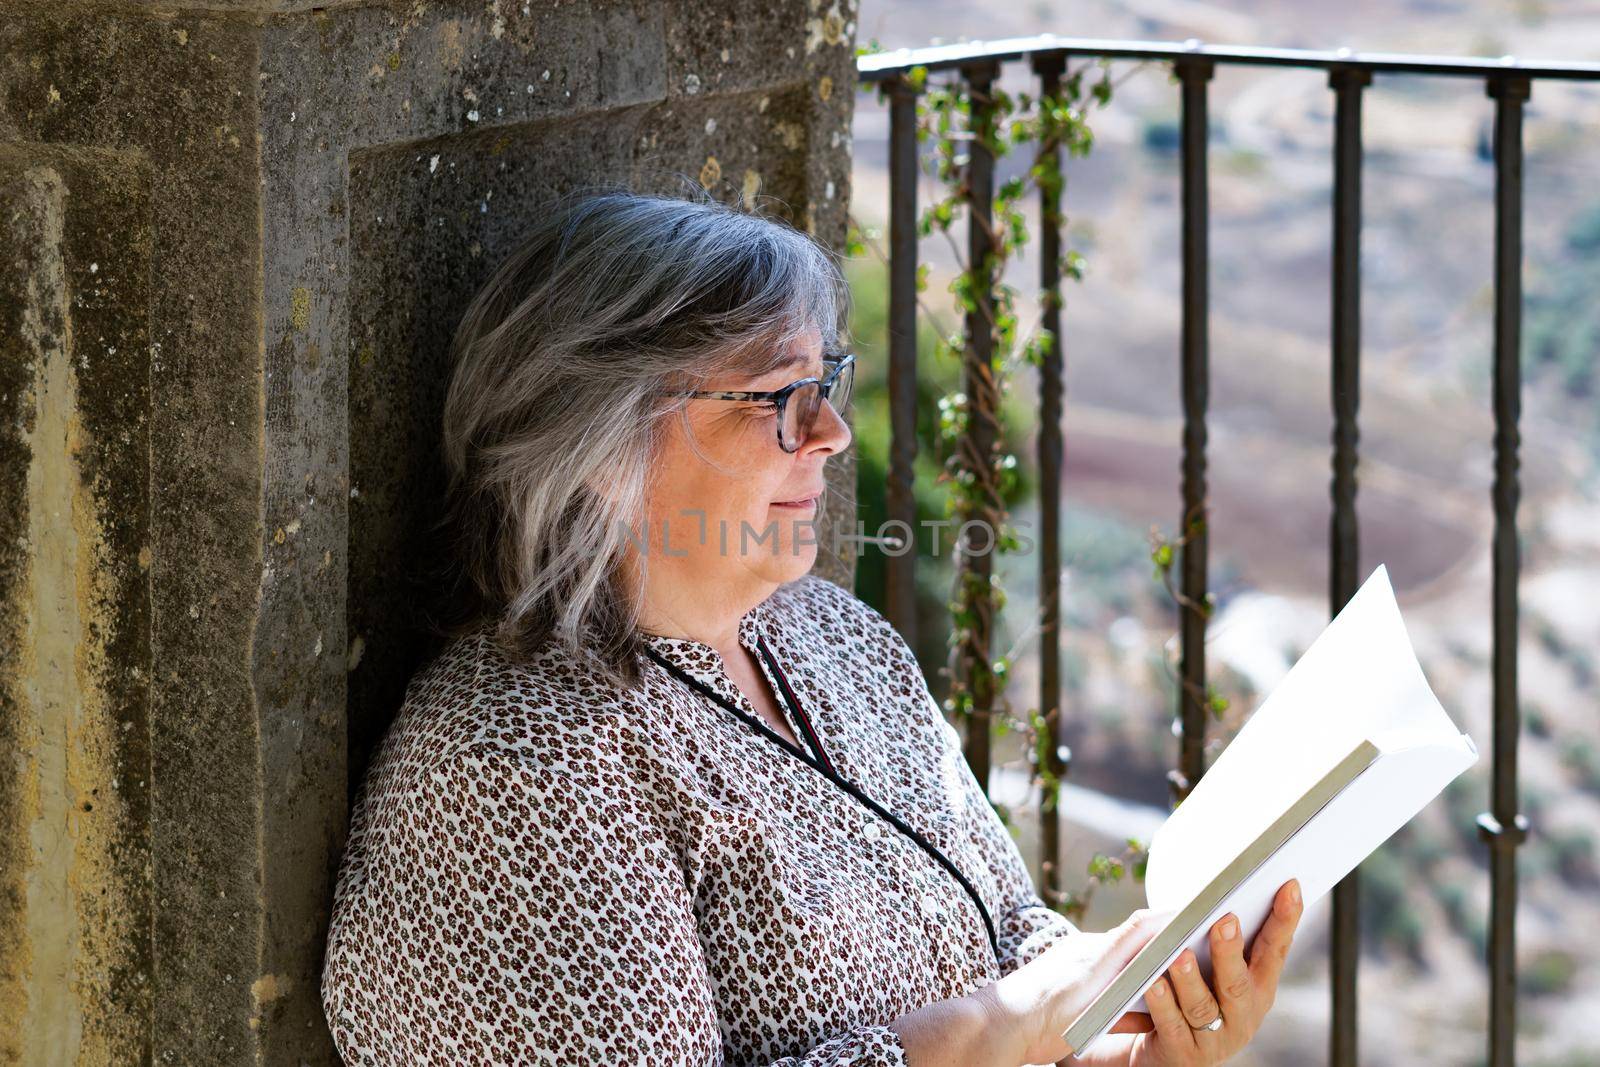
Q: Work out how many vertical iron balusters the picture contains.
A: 6